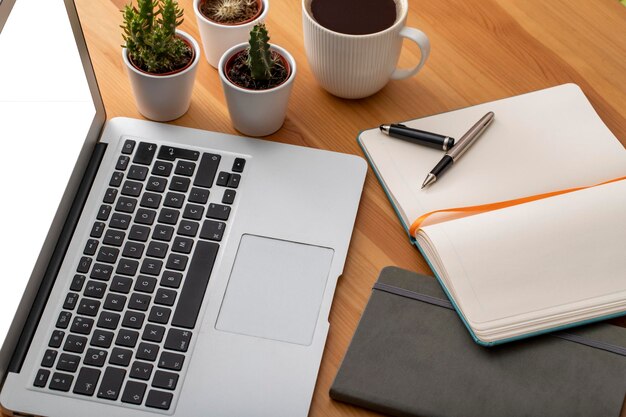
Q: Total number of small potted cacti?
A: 3